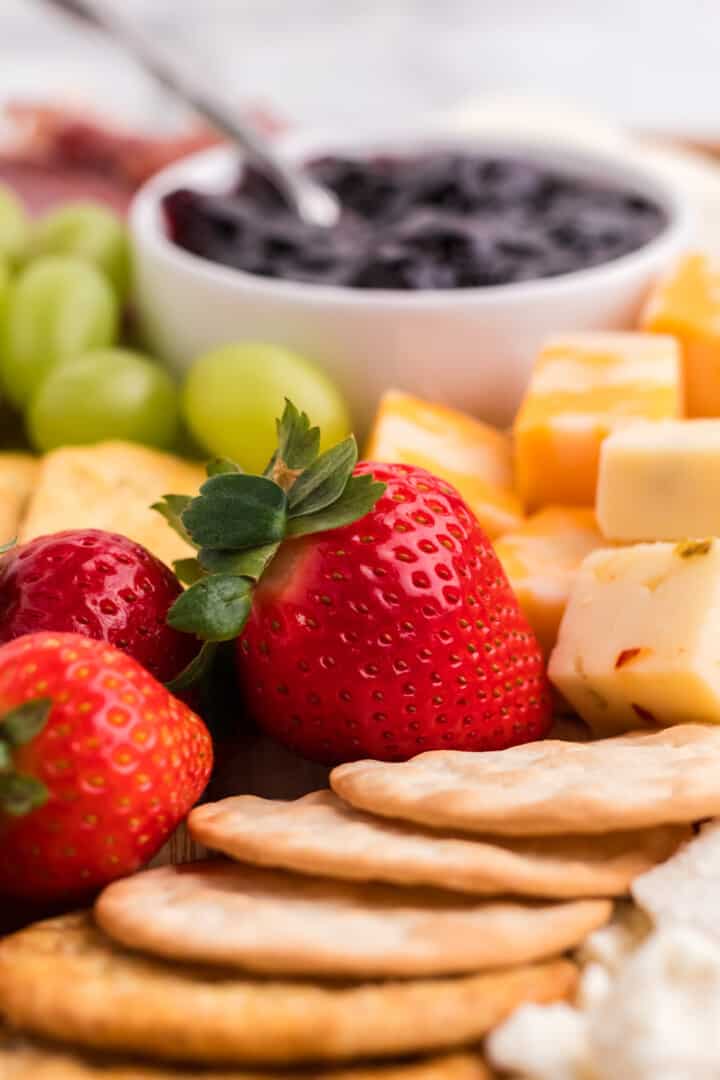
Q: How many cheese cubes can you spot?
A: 6